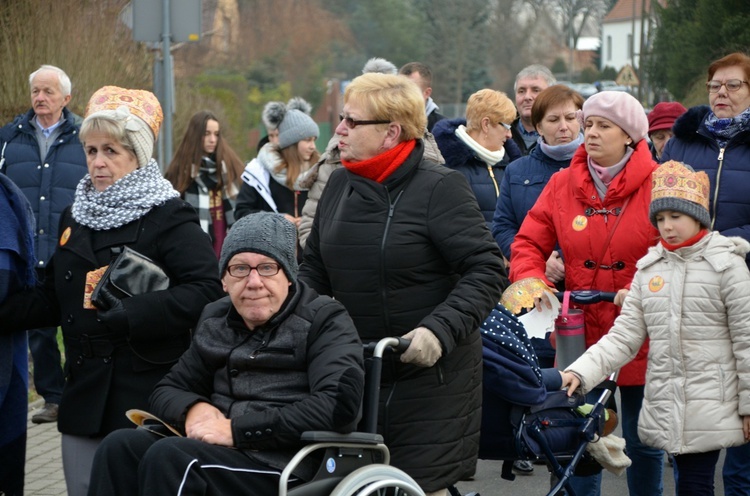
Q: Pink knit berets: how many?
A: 1